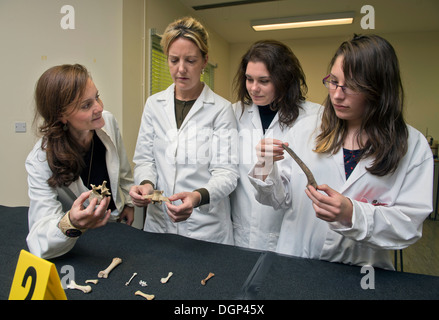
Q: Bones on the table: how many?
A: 8